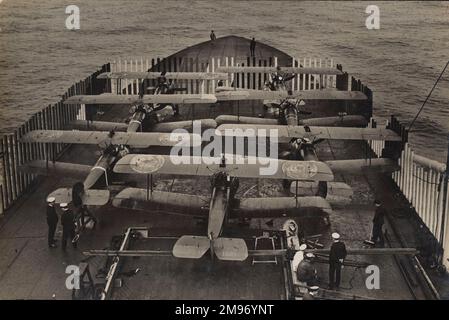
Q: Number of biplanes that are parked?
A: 7